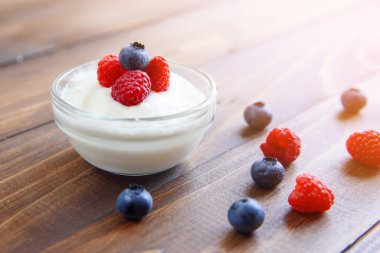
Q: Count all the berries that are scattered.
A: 8